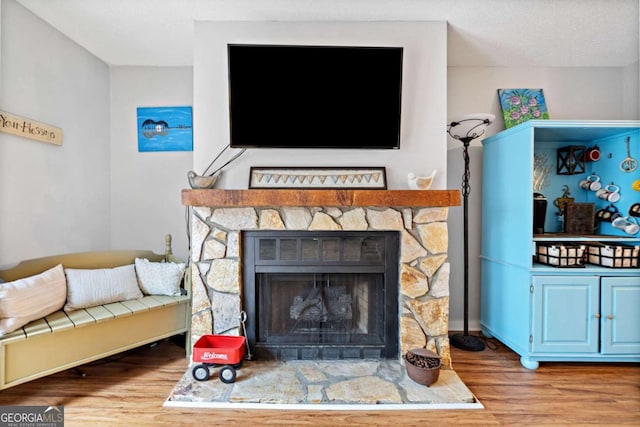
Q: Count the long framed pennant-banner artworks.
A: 1